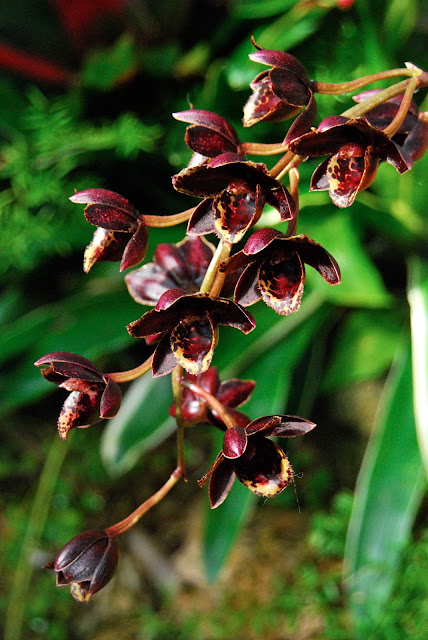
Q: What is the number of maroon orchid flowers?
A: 13